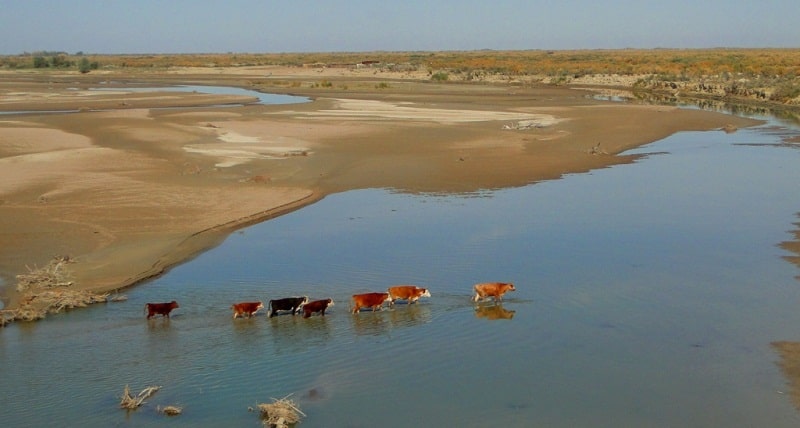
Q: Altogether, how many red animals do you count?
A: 6